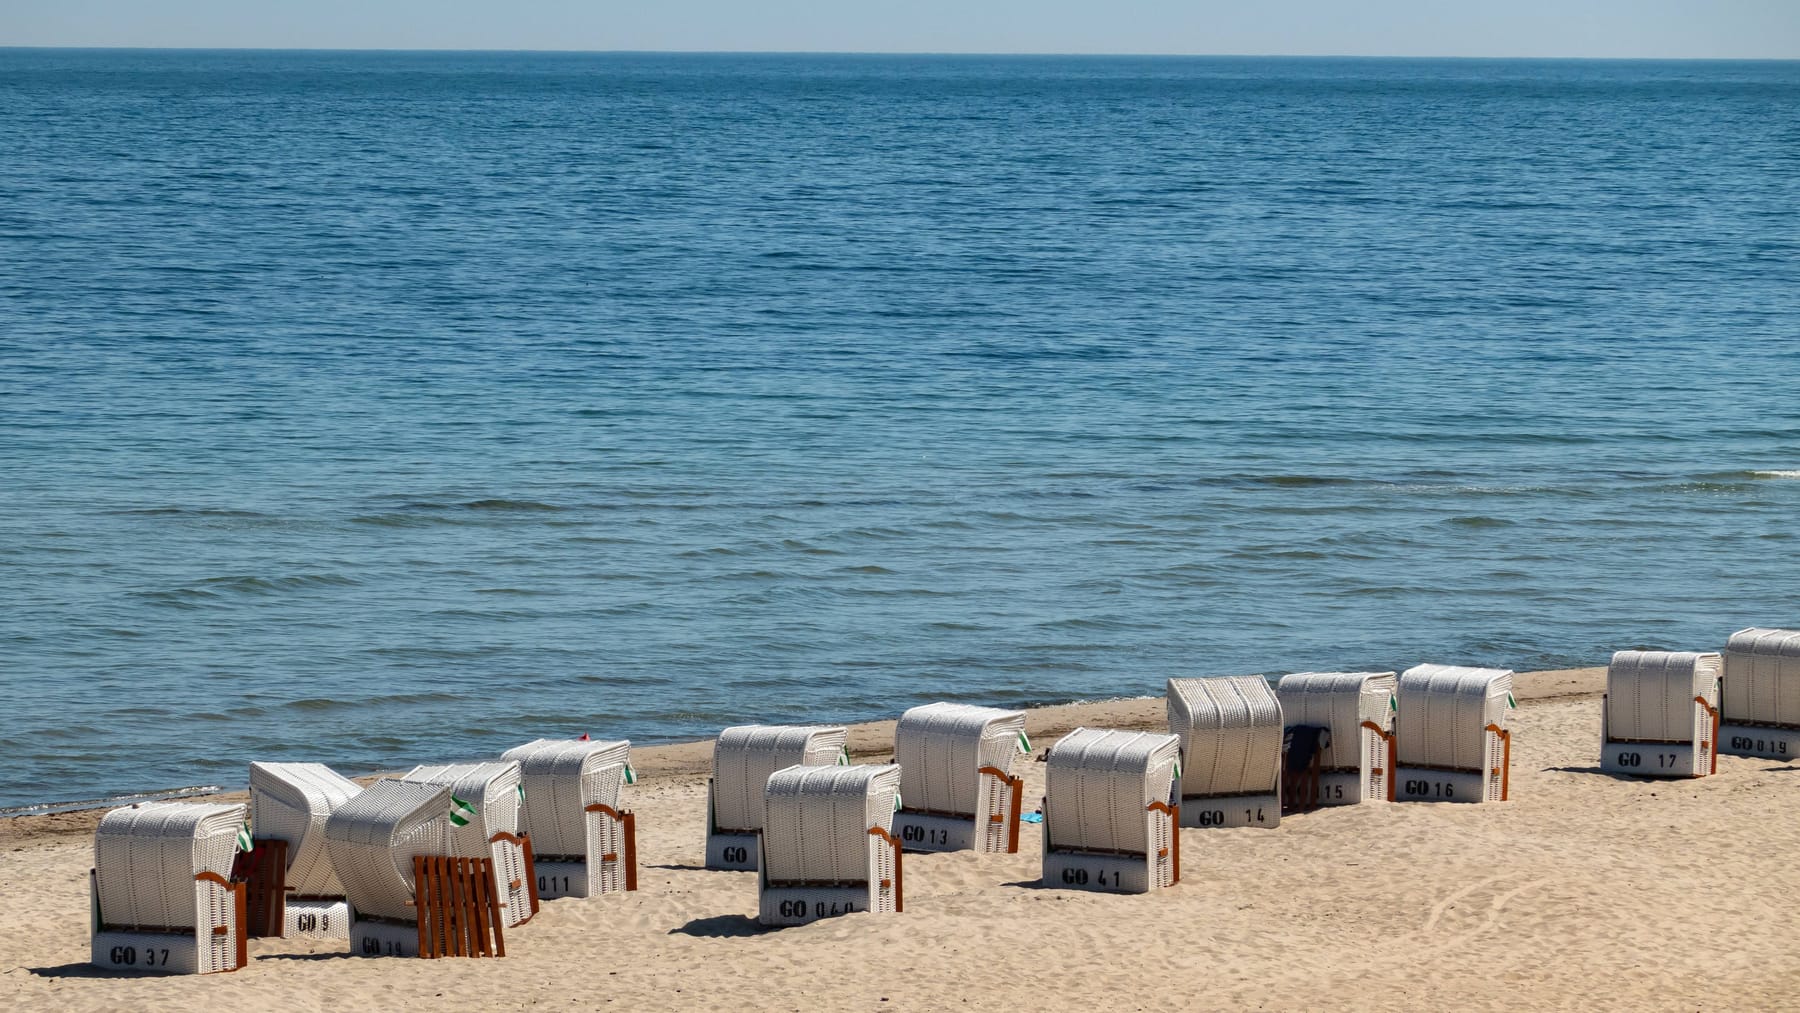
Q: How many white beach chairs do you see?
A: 14